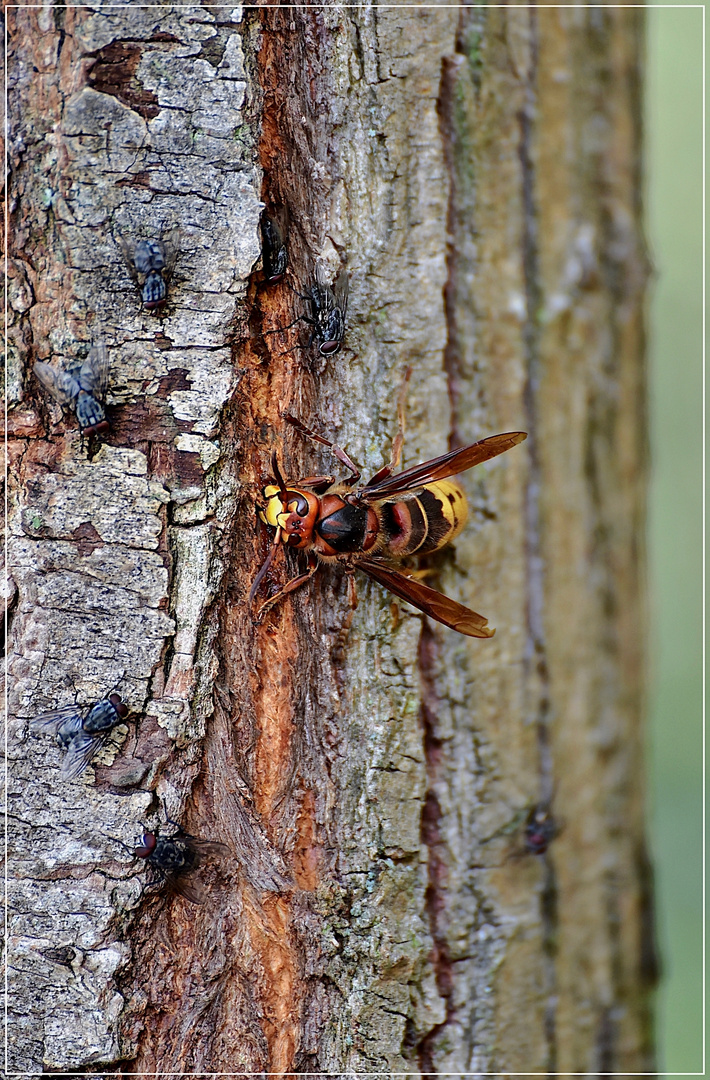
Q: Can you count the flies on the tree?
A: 7